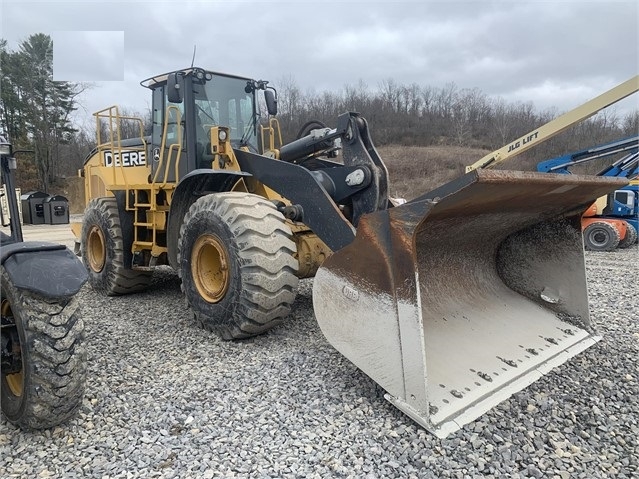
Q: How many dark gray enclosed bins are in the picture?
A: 2